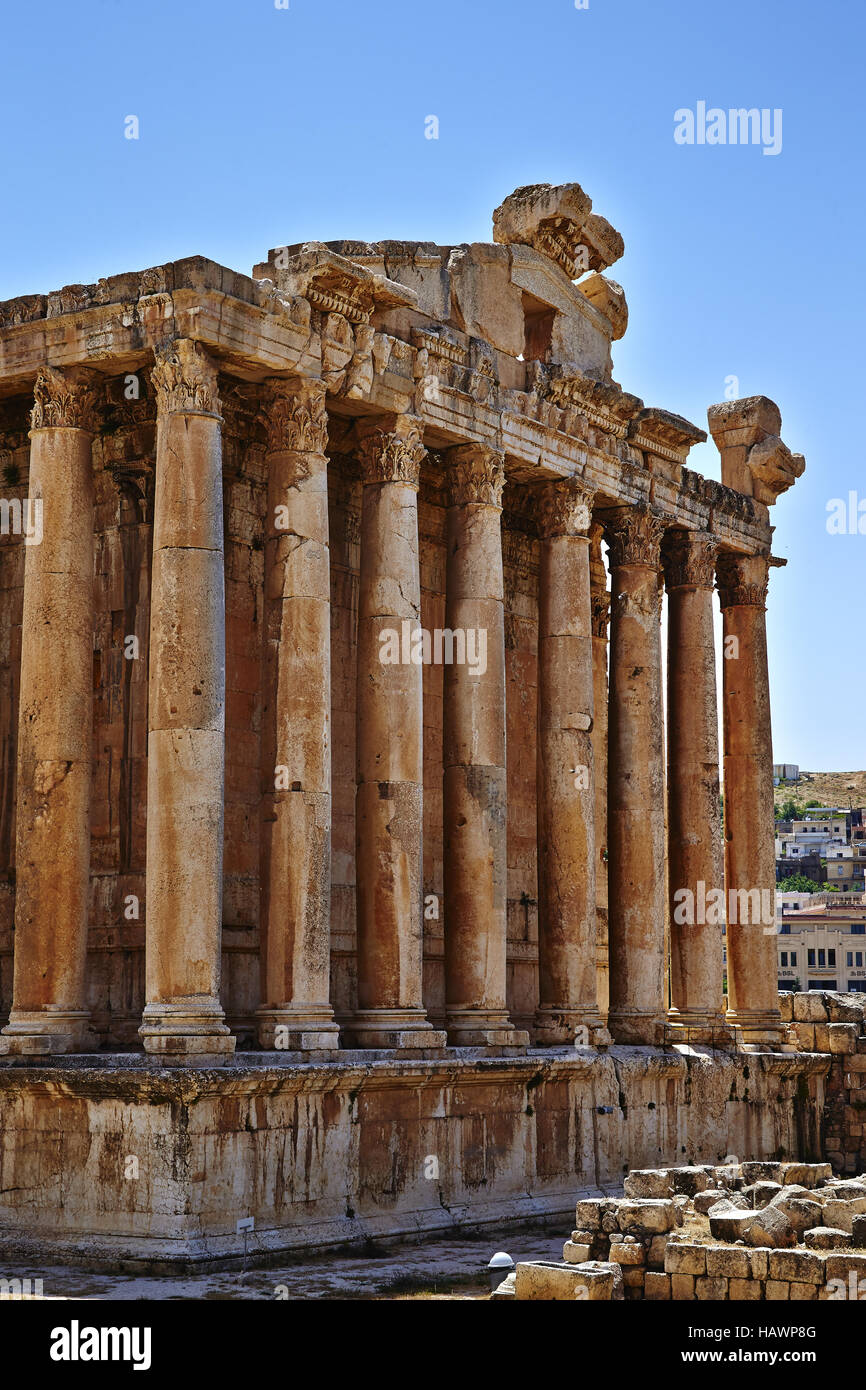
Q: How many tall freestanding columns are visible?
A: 9